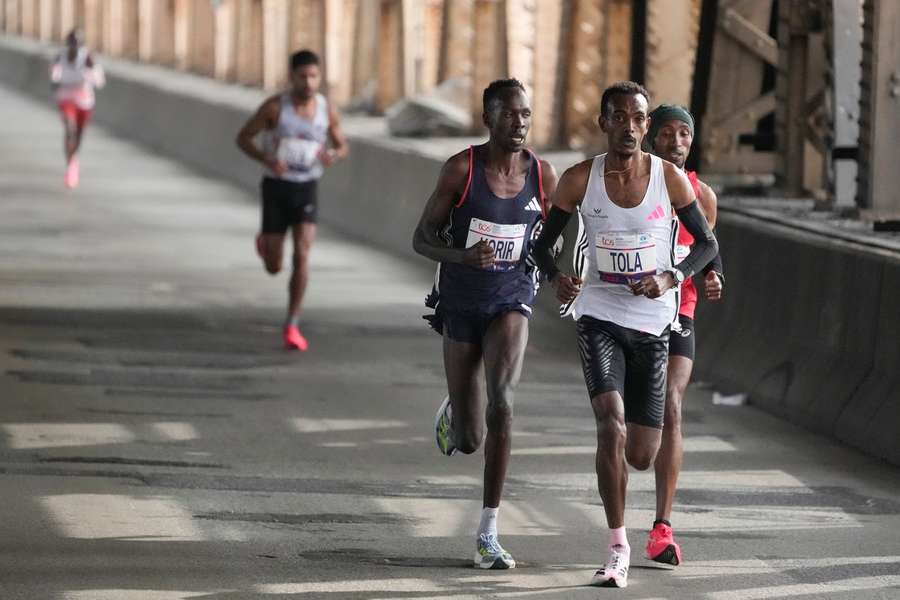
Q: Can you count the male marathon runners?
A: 5